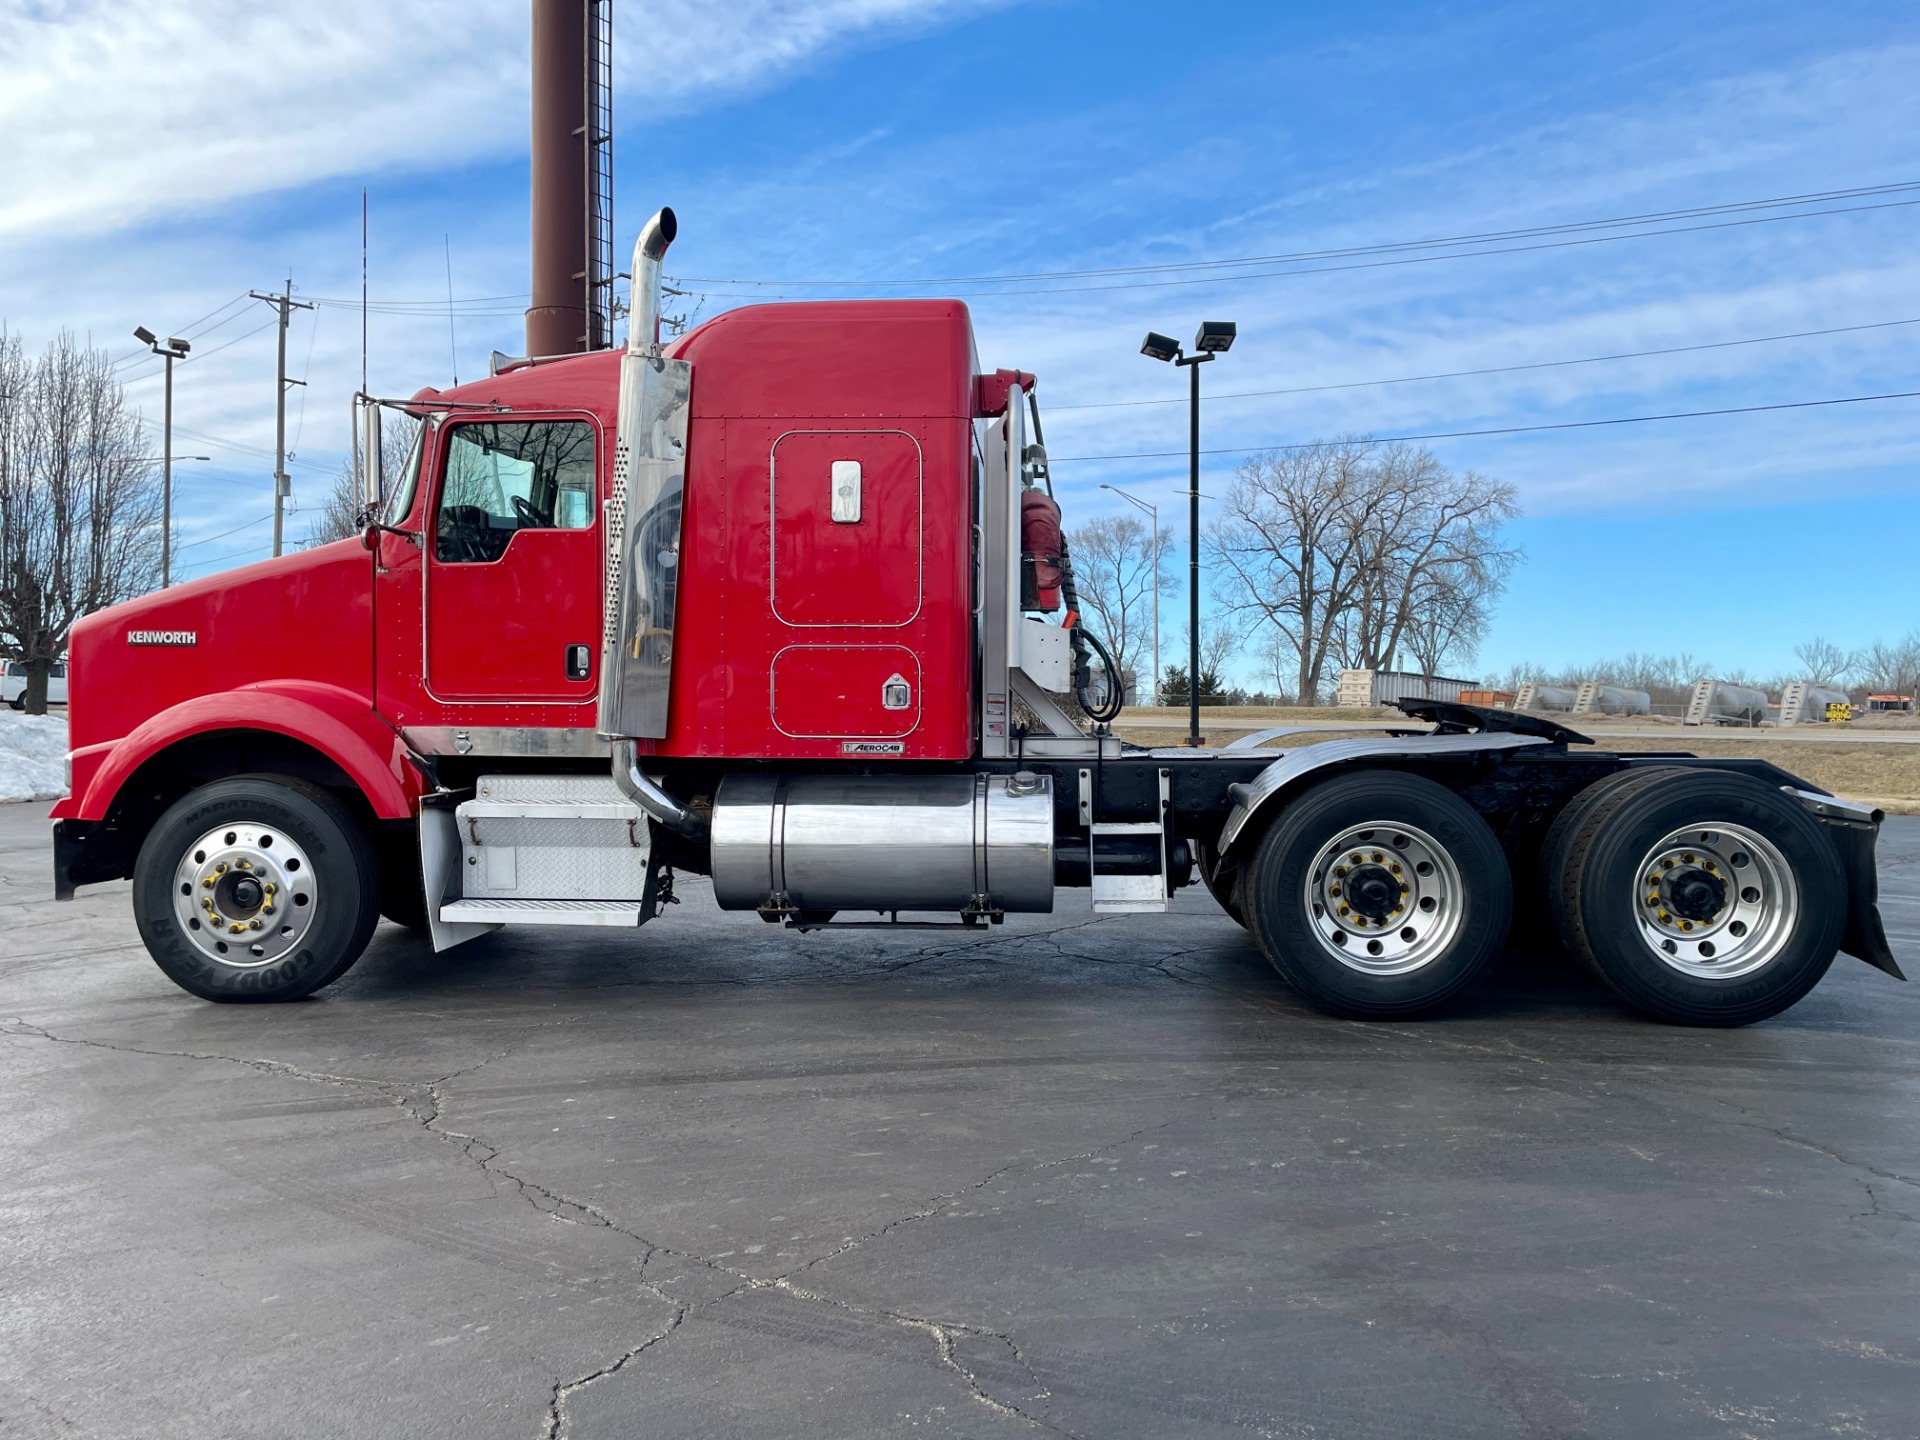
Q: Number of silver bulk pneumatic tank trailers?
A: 4